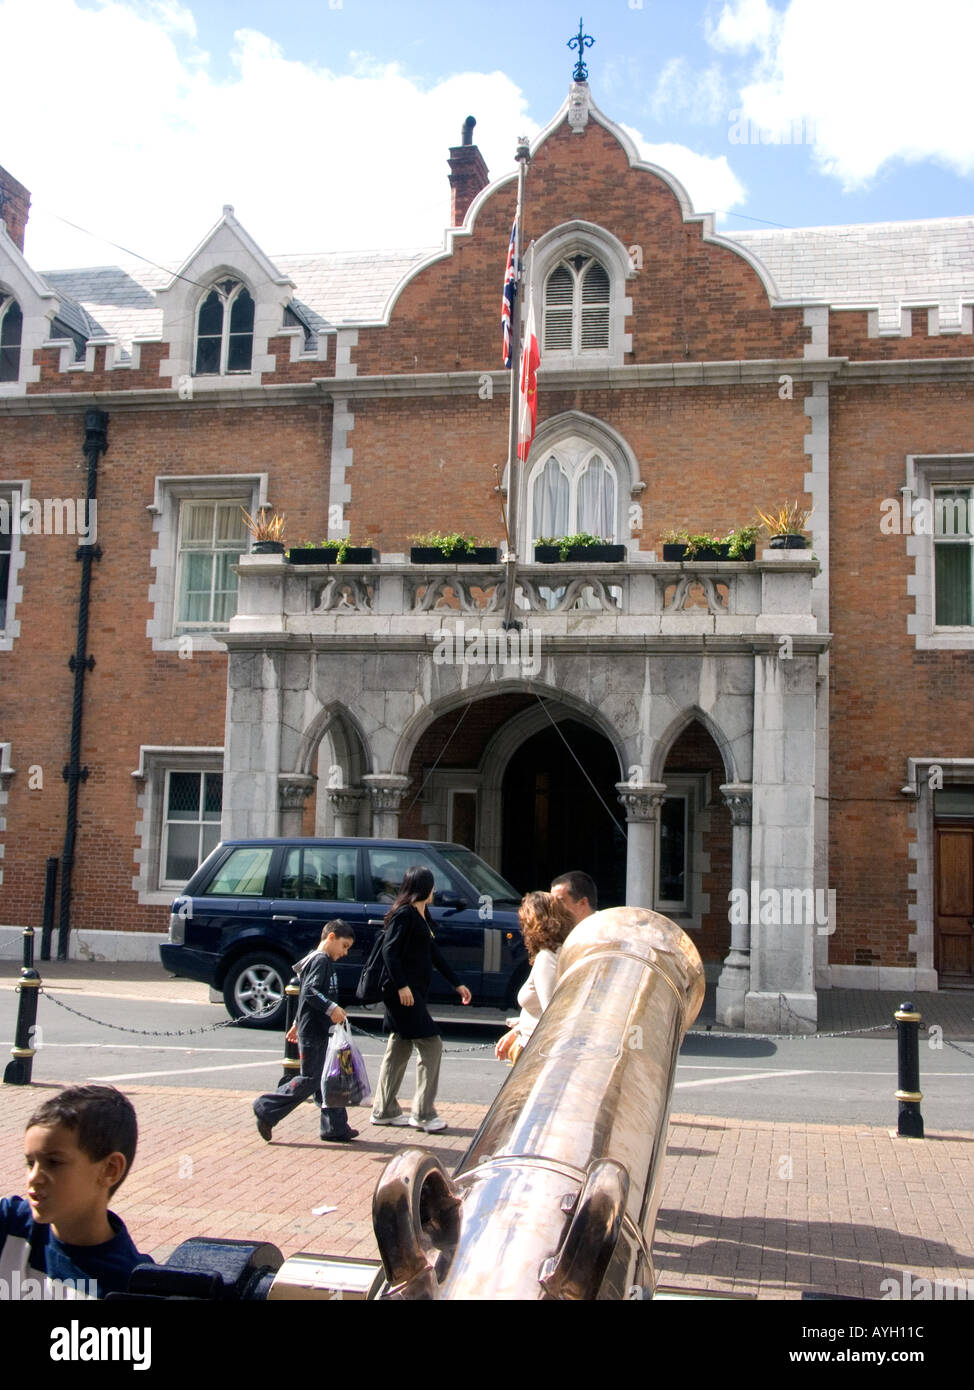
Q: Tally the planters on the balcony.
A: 6